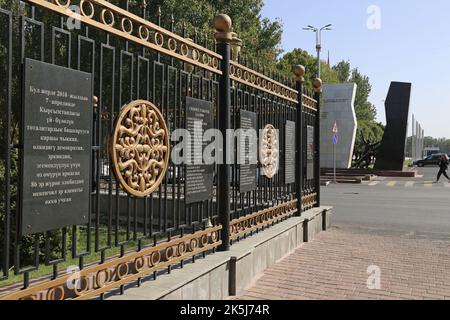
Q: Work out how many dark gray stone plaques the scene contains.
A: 5